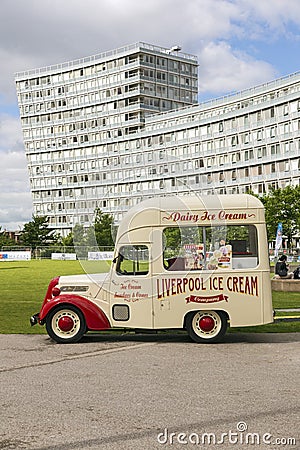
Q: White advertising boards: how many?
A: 3